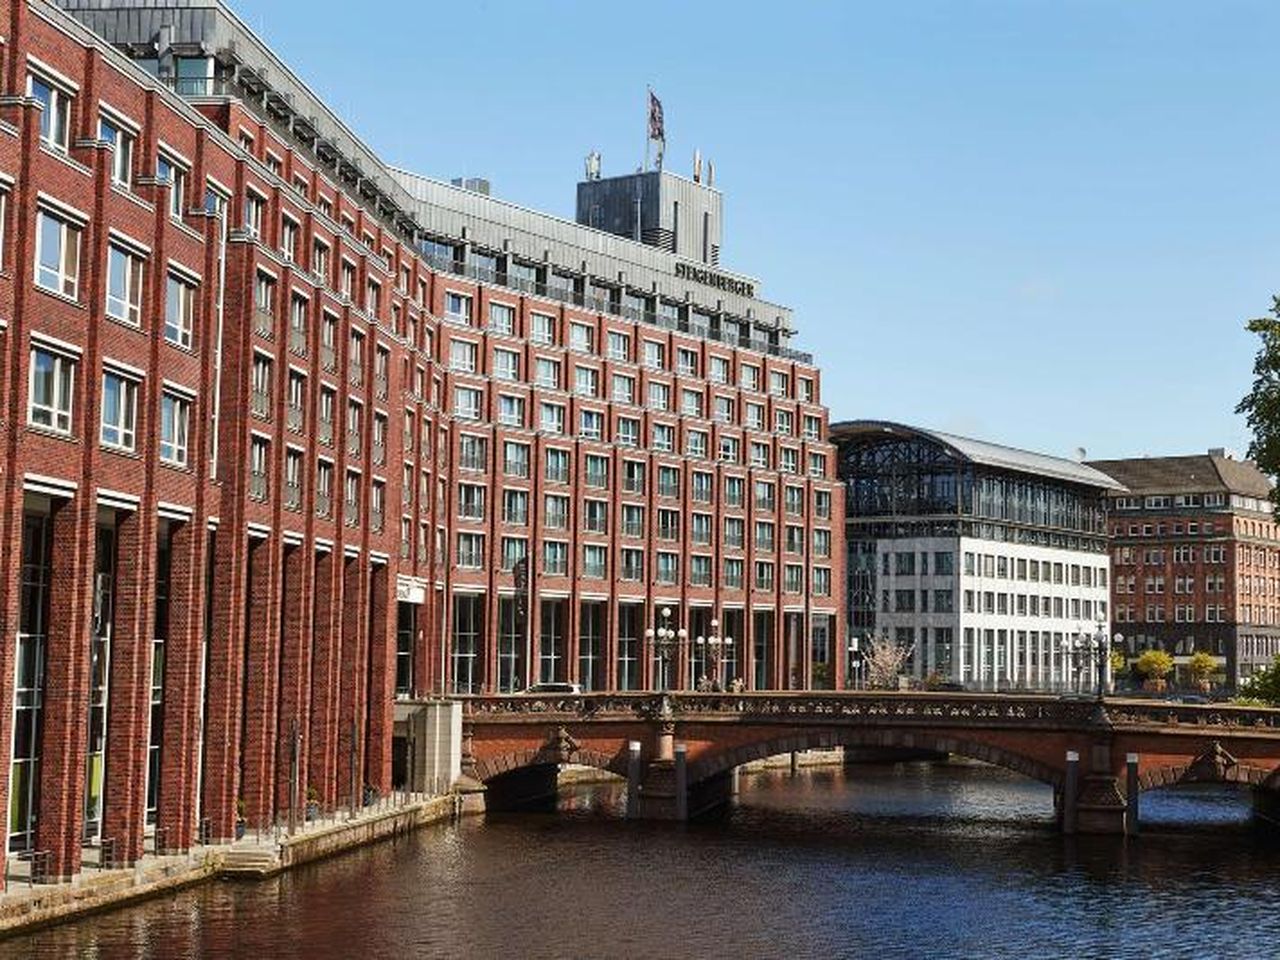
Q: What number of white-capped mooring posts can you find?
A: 4